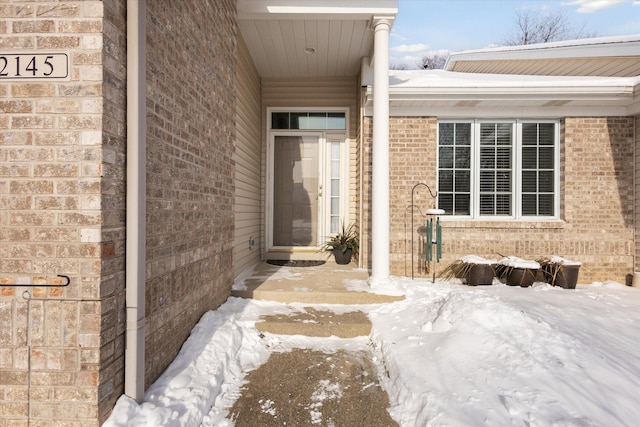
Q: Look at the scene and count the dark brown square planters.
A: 3